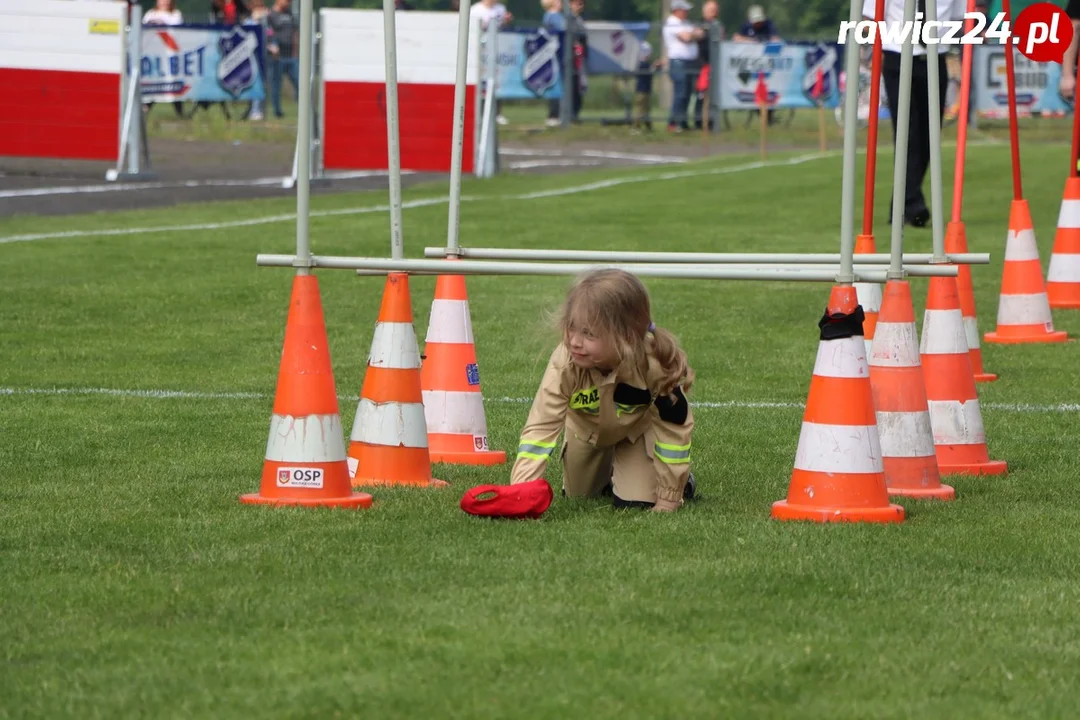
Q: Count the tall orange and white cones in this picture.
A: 10